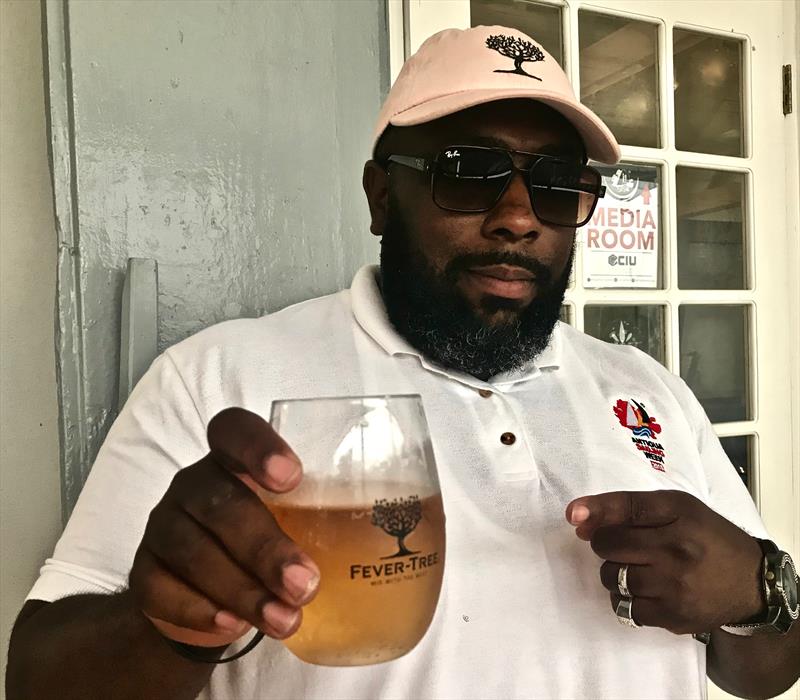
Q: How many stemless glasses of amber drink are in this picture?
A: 1